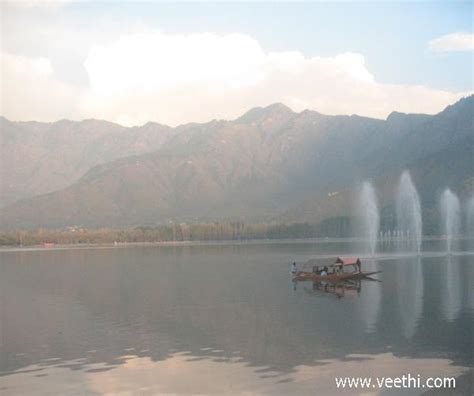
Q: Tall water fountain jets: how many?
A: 3